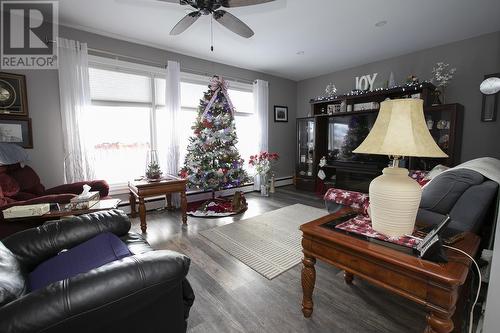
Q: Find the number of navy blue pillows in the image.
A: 1